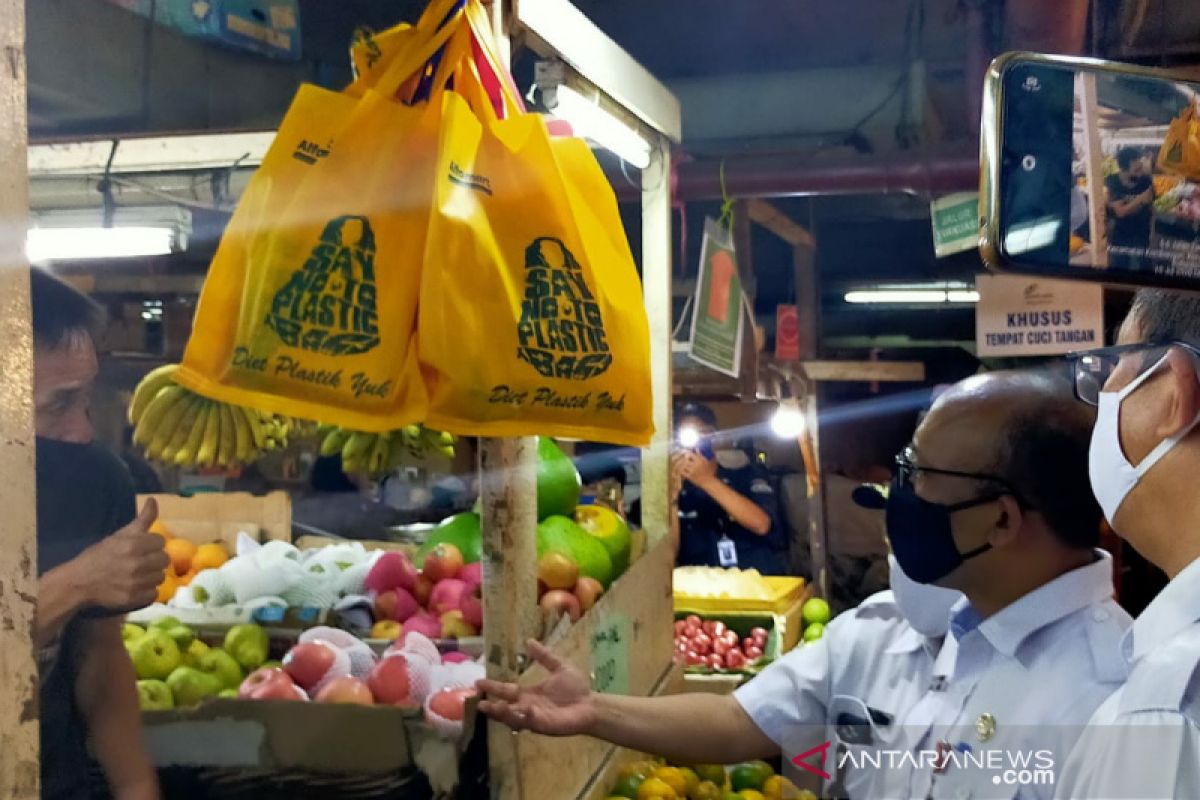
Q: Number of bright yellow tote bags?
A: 2